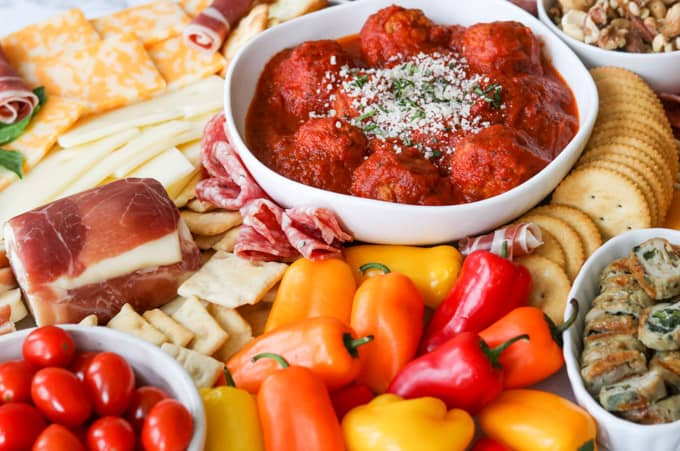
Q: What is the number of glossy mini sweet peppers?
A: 13